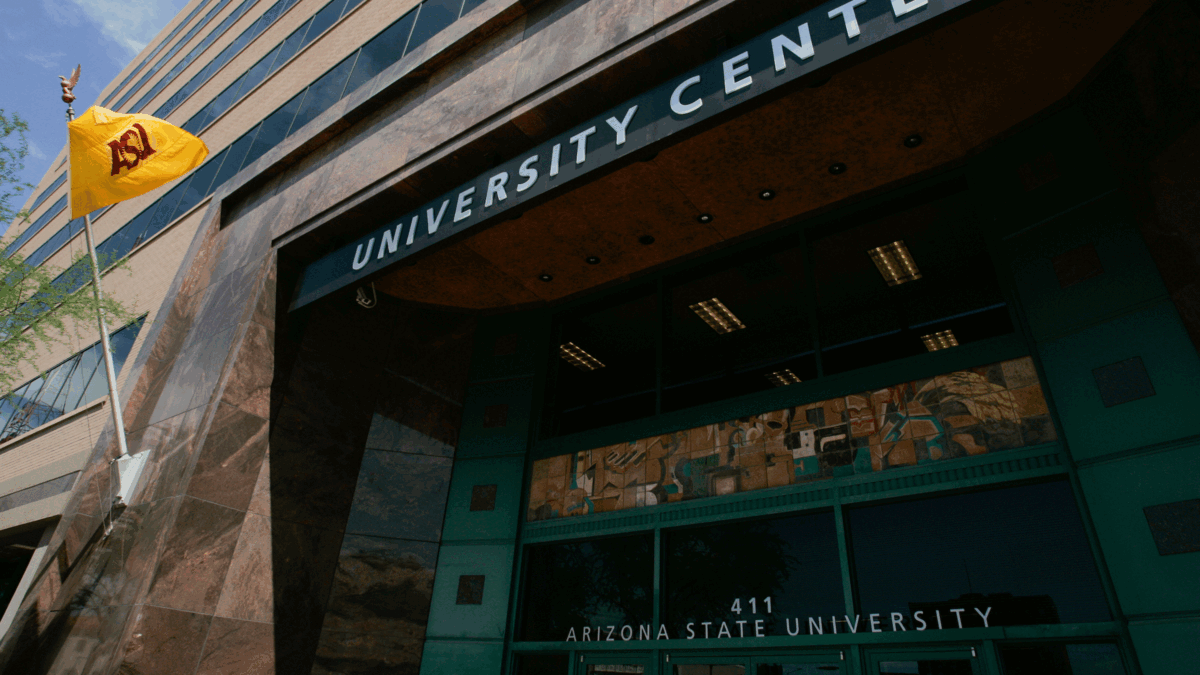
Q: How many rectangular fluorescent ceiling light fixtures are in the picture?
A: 5